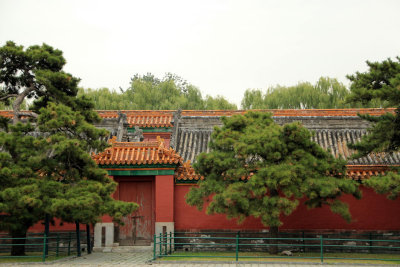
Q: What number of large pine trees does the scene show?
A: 3